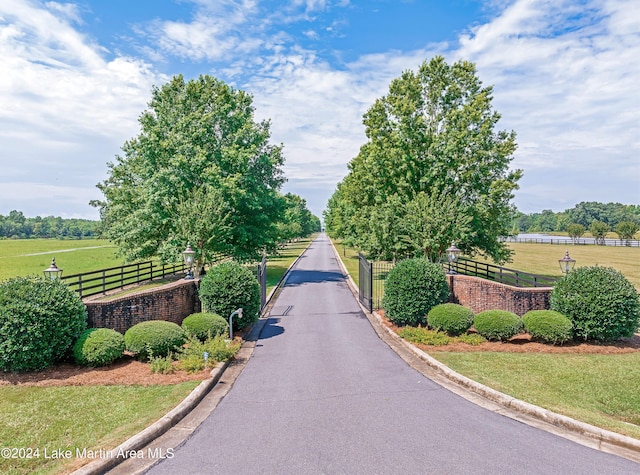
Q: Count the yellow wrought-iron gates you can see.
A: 0